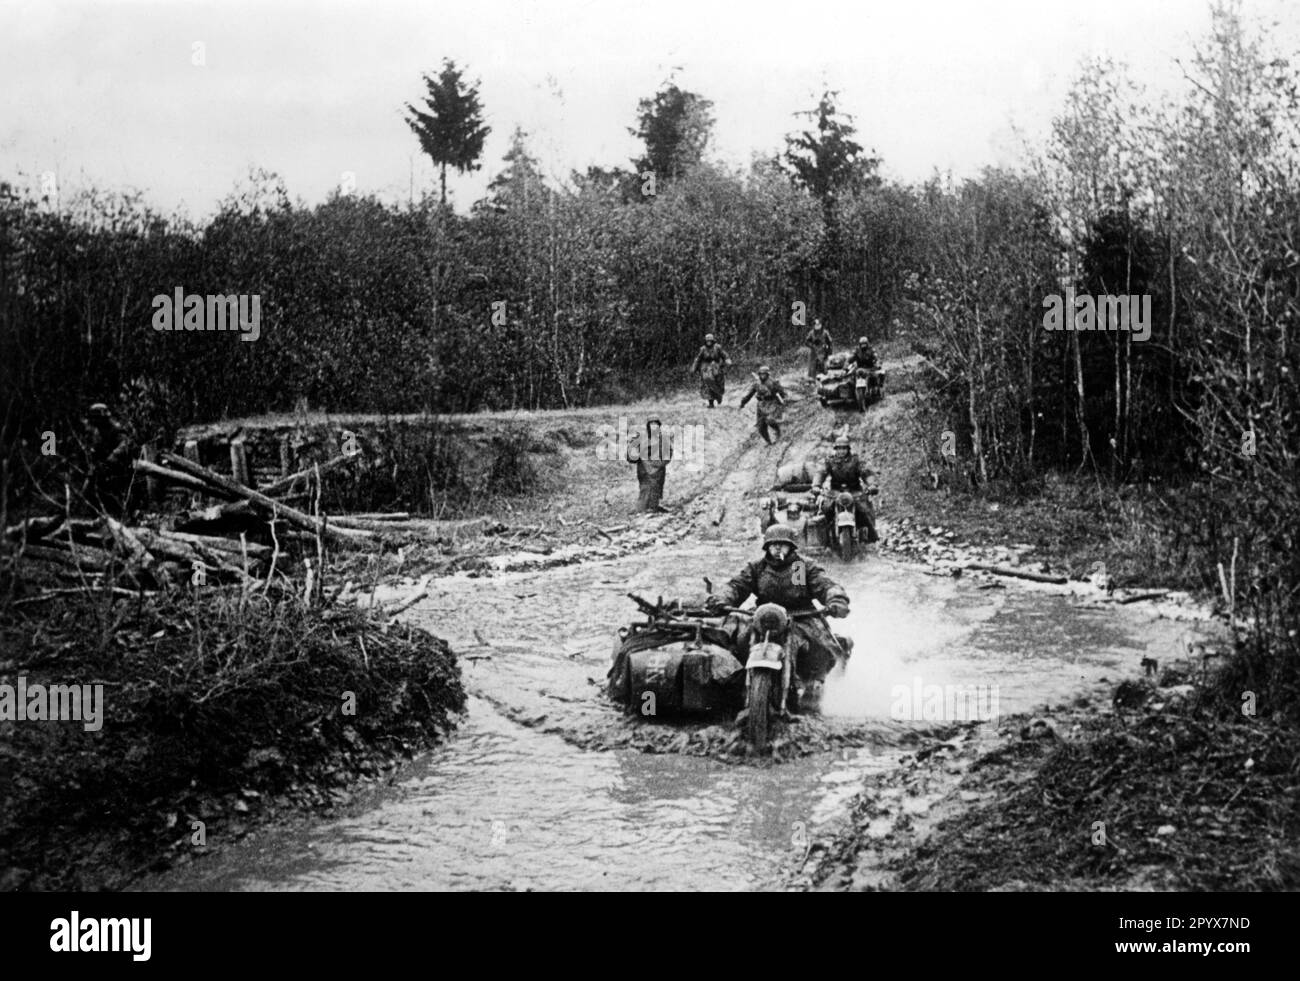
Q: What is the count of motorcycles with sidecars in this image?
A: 3